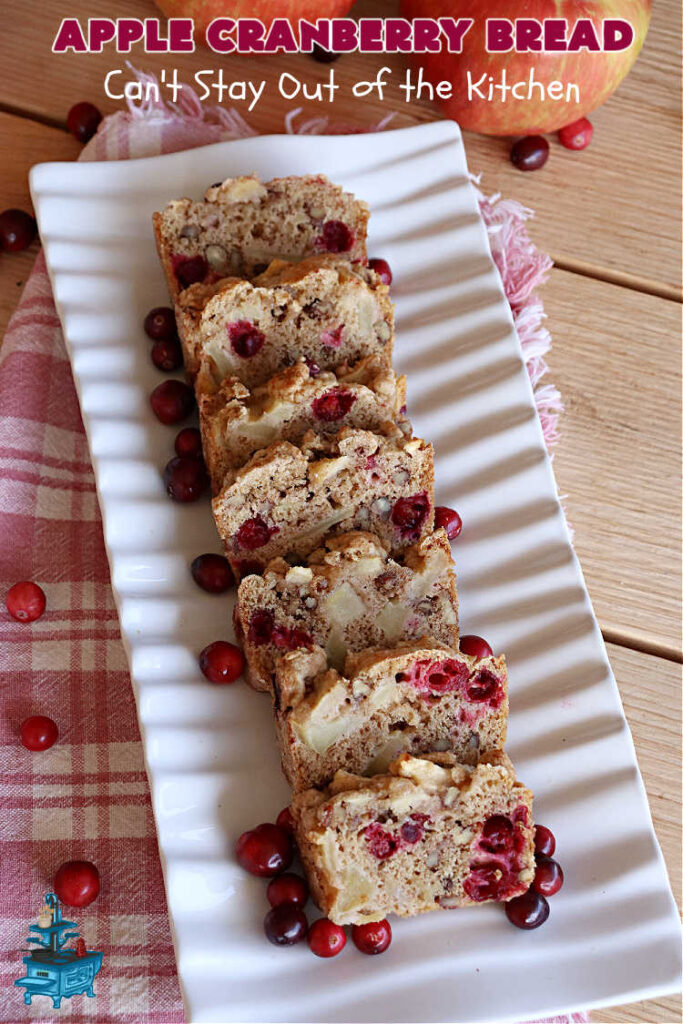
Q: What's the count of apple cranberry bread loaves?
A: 7